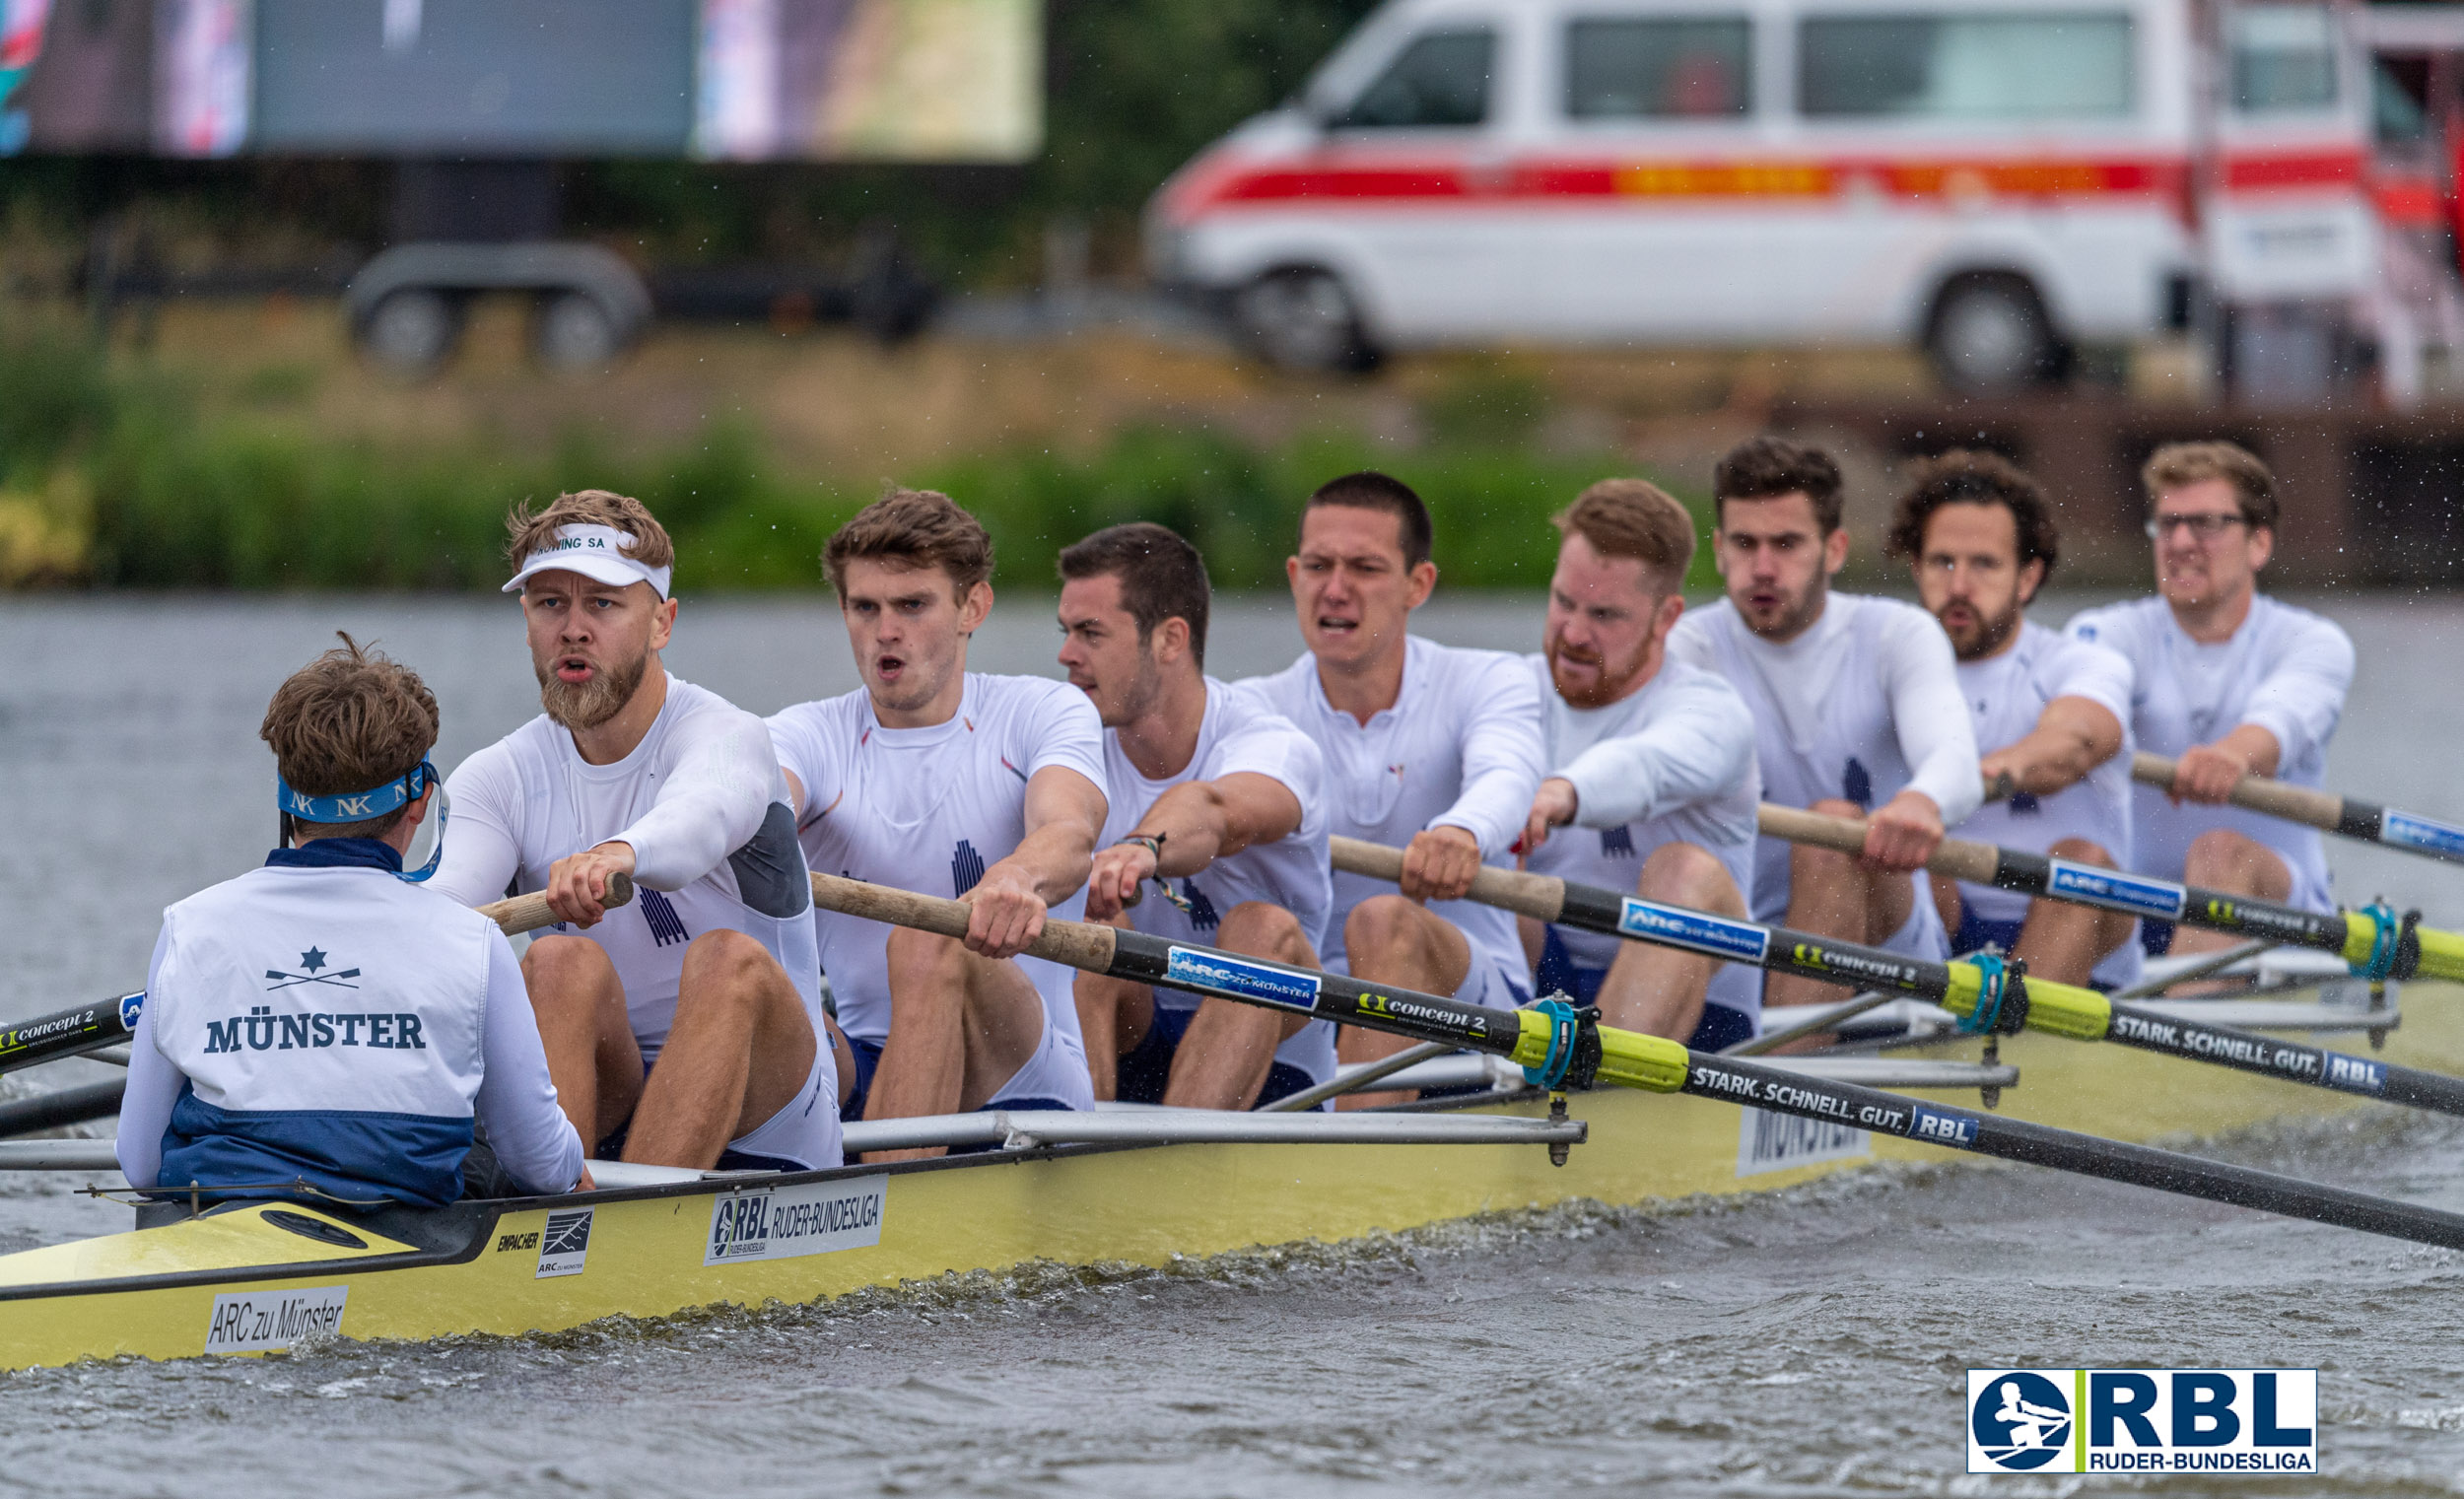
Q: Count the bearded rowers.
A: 4